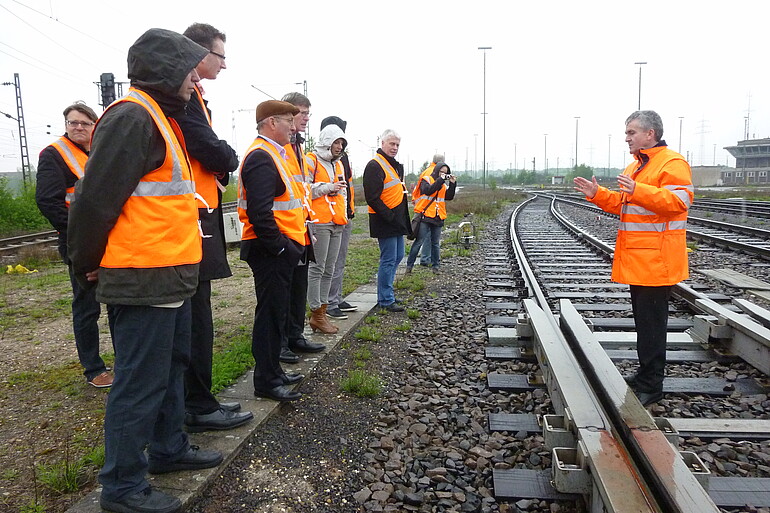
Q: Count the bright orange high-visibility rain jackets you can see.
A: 1